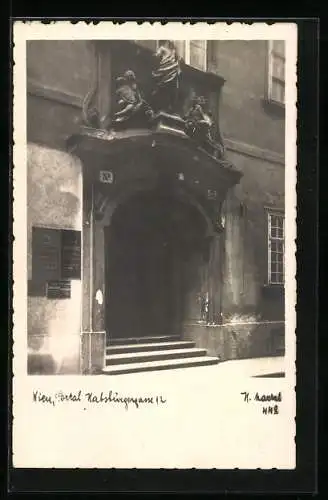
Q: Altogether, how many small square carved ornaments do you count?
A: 2